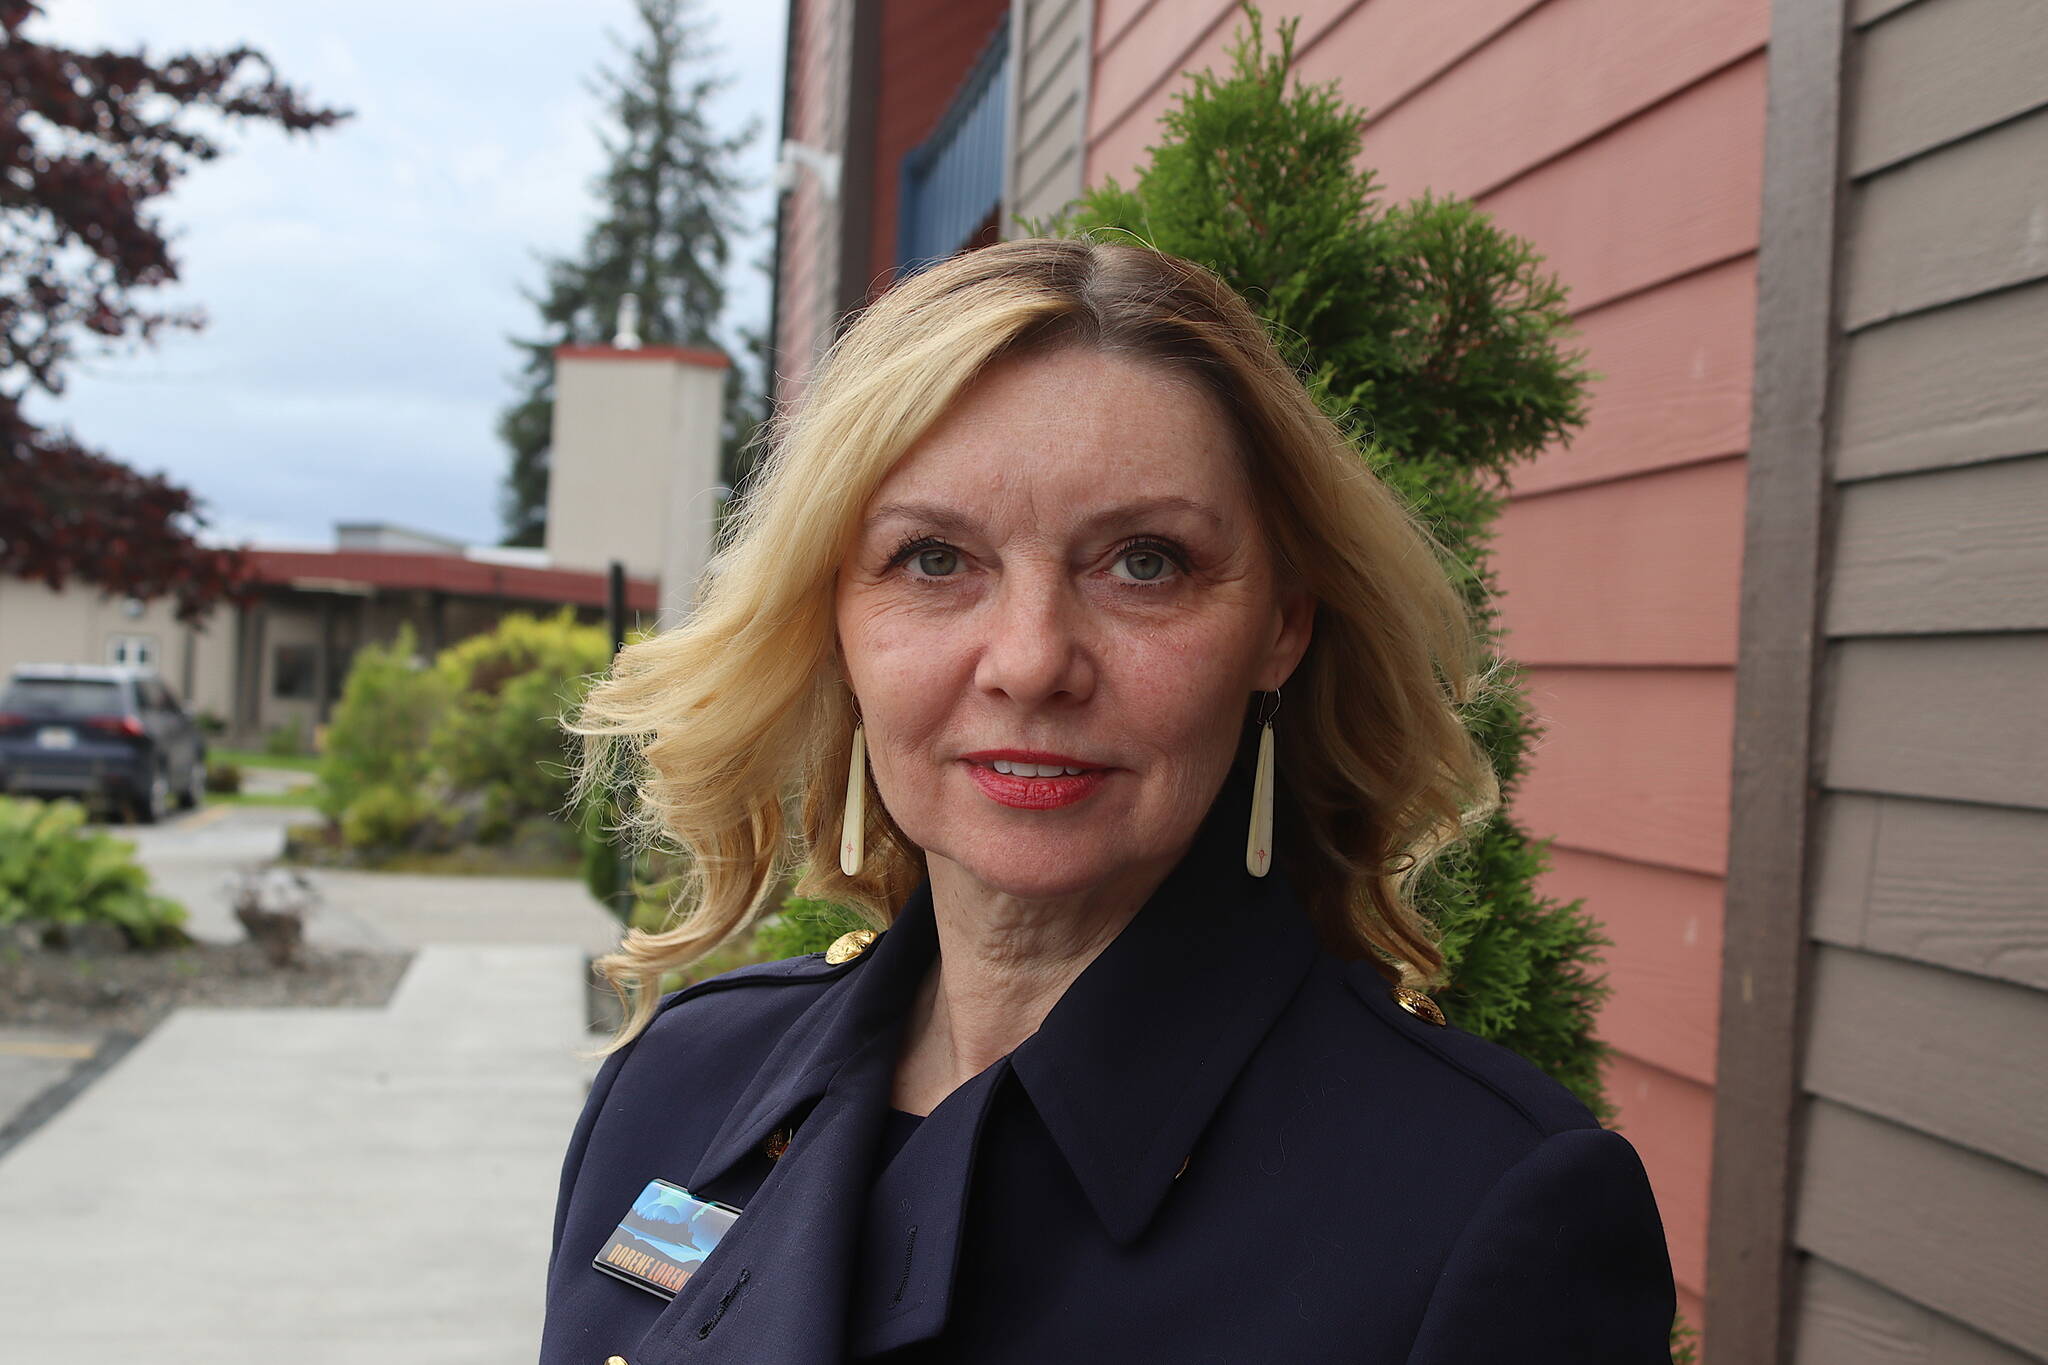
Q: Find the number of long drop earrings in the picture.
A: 2